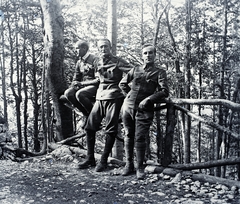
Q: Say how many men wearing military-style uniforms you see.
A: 3